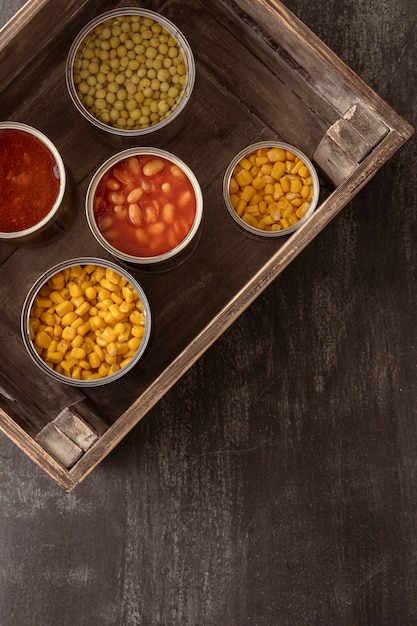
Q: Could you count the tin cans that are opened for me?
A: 5